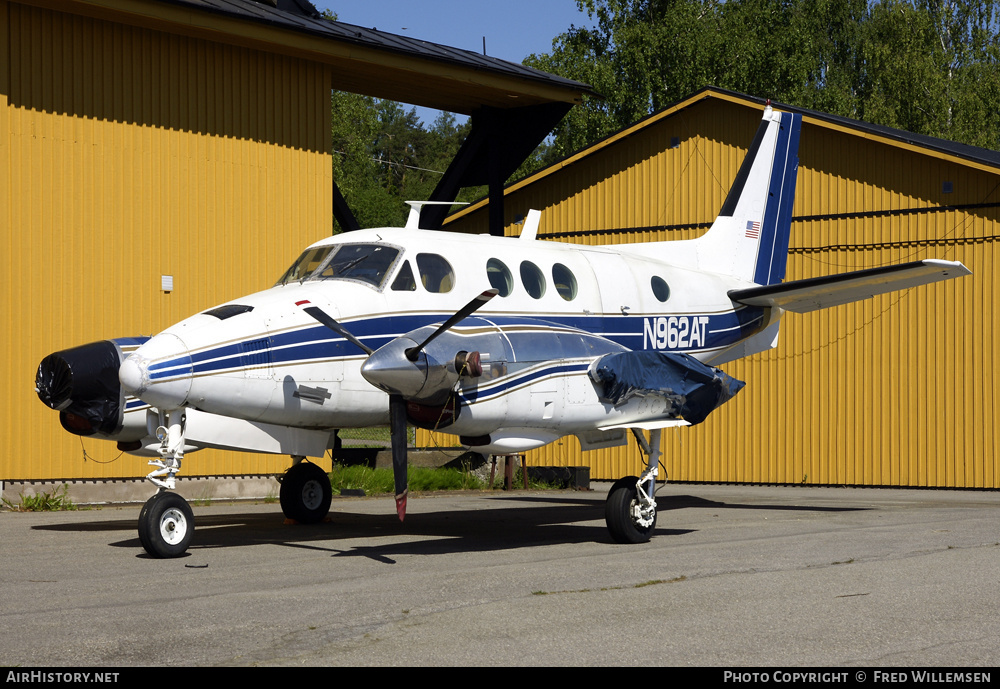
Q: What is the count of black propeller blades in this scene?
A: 3